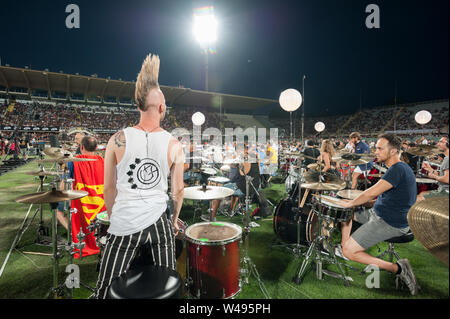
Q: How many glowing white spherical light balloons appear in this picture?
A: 4